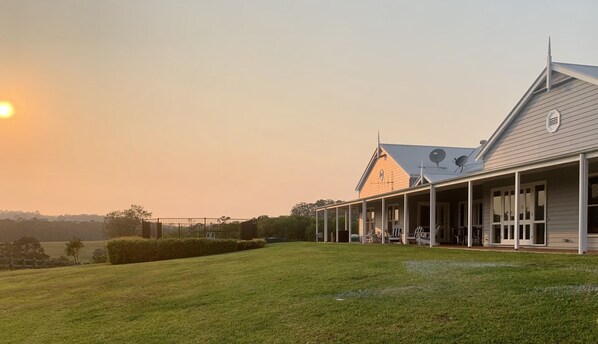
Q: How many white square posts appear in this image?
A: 11